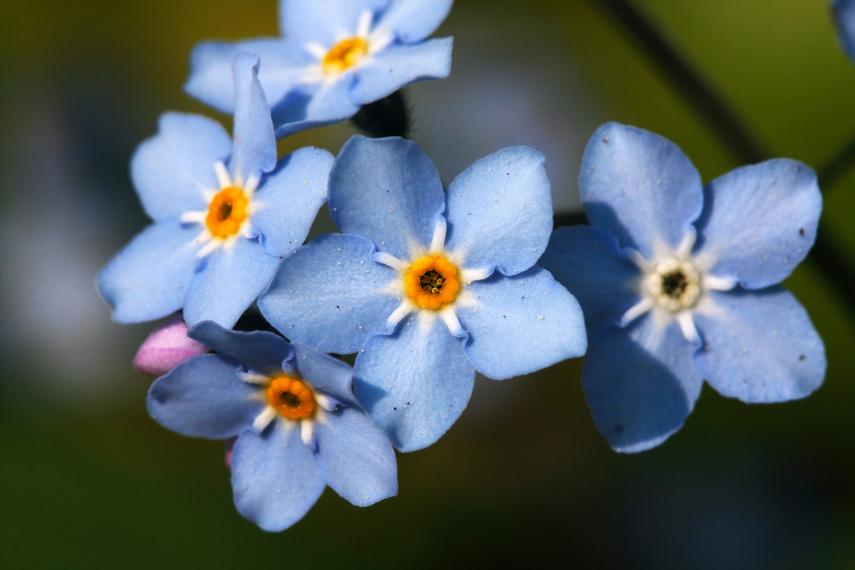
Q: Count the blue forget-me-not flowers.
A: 5